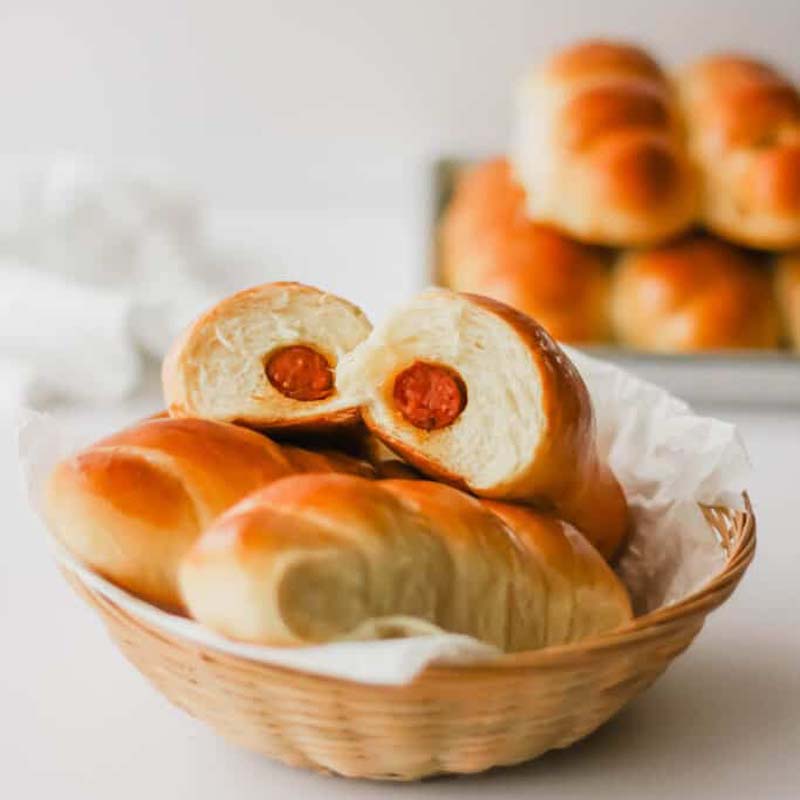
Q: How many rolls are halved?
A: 1